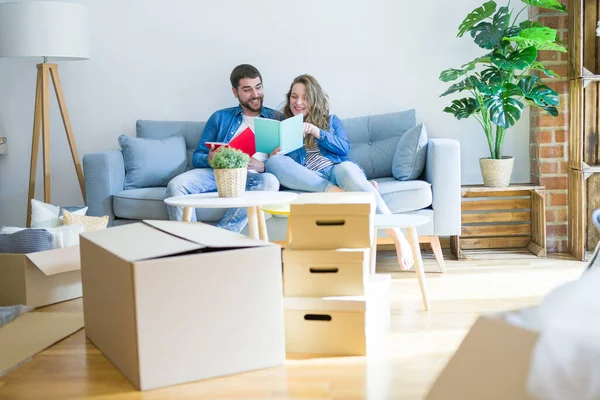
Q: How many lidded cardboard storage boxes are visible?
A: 3